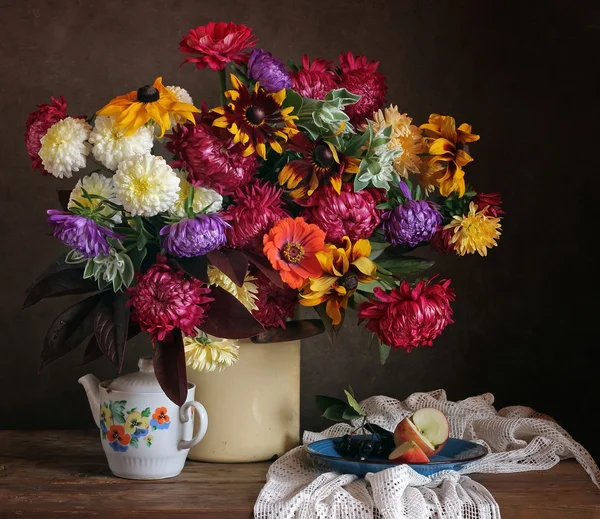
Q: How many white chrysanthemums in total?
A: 6